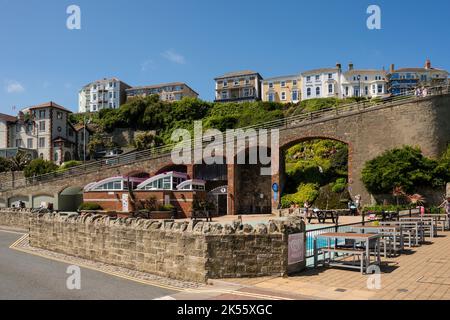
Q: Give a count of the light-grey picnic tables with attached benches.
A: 5